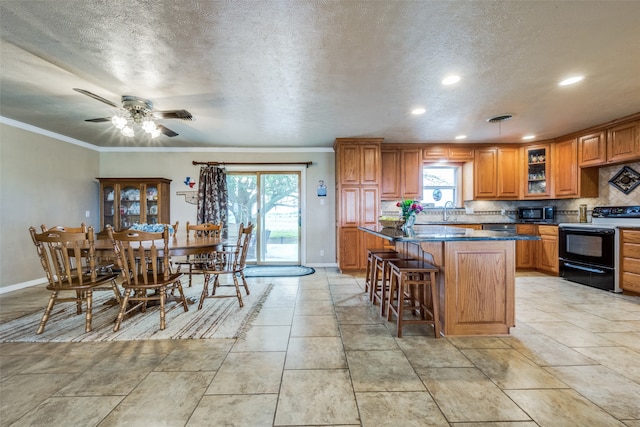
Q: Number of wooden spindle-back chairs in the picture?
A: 6